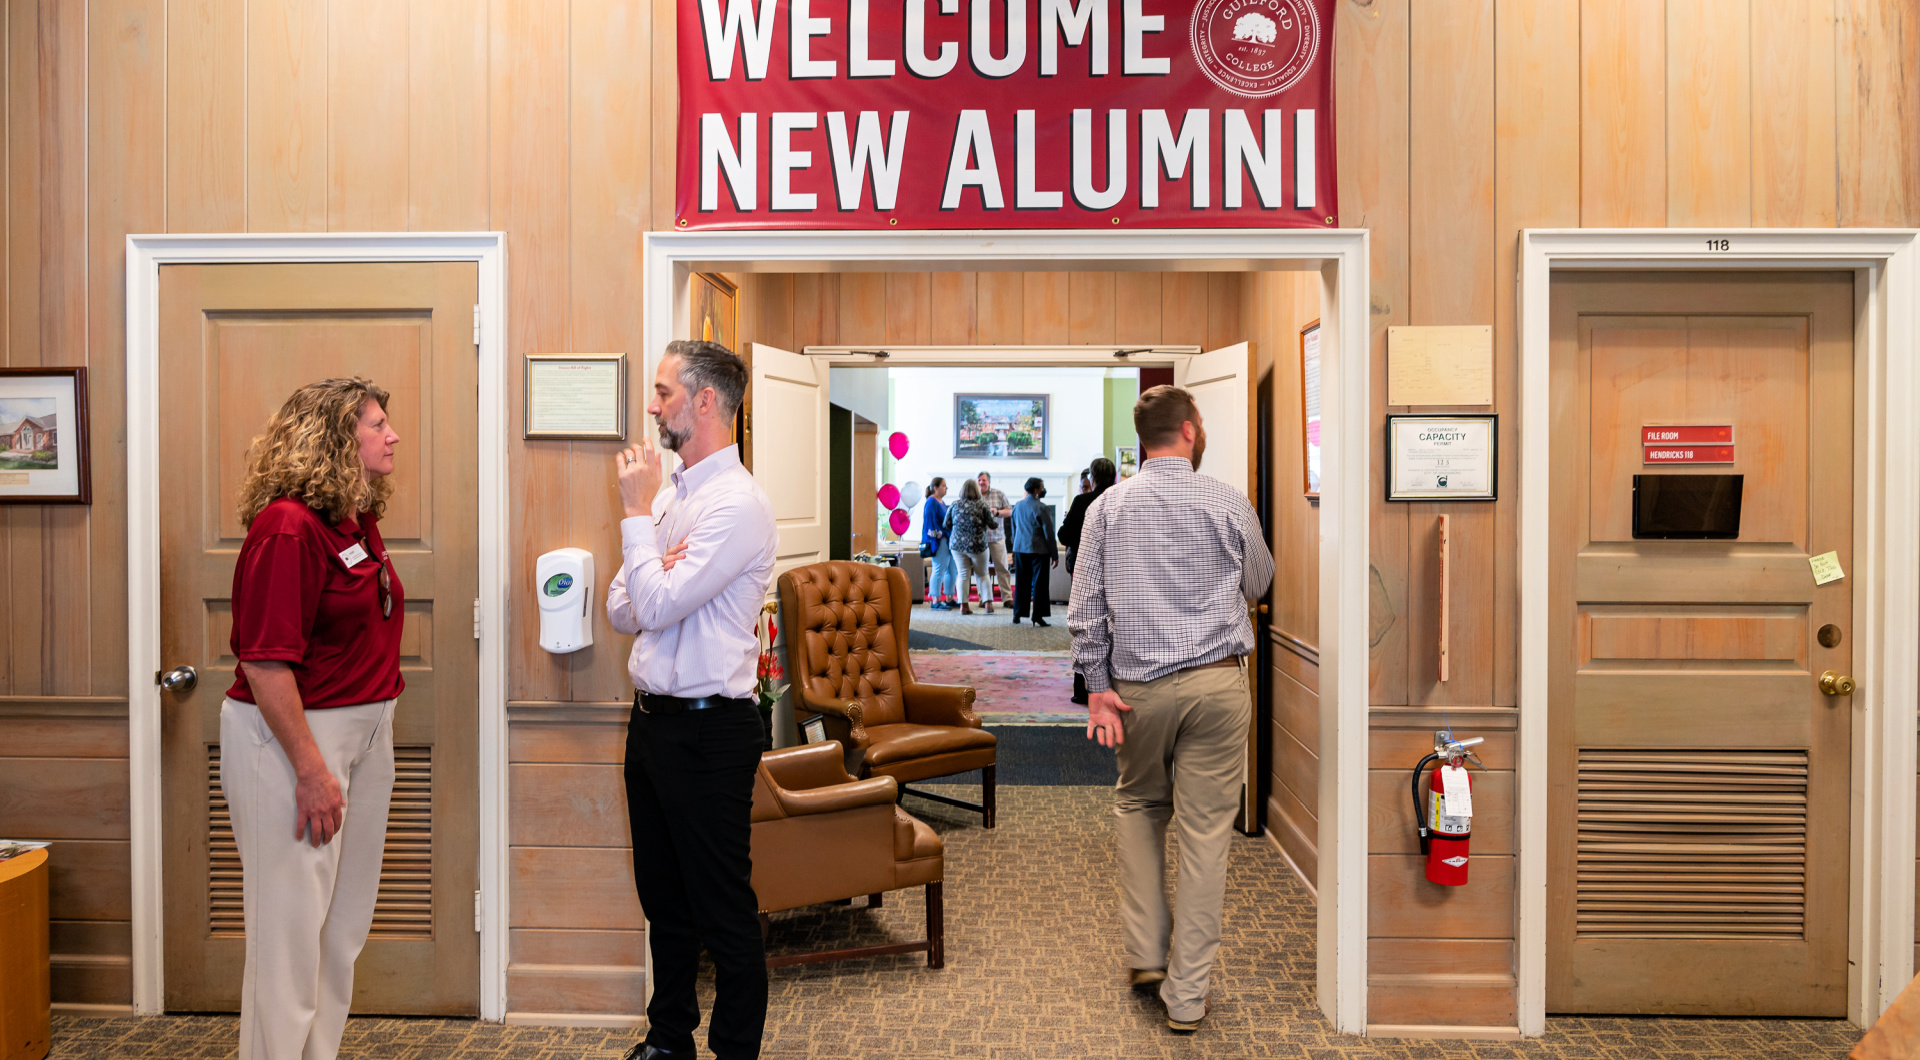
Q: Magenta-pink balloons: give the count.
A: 3